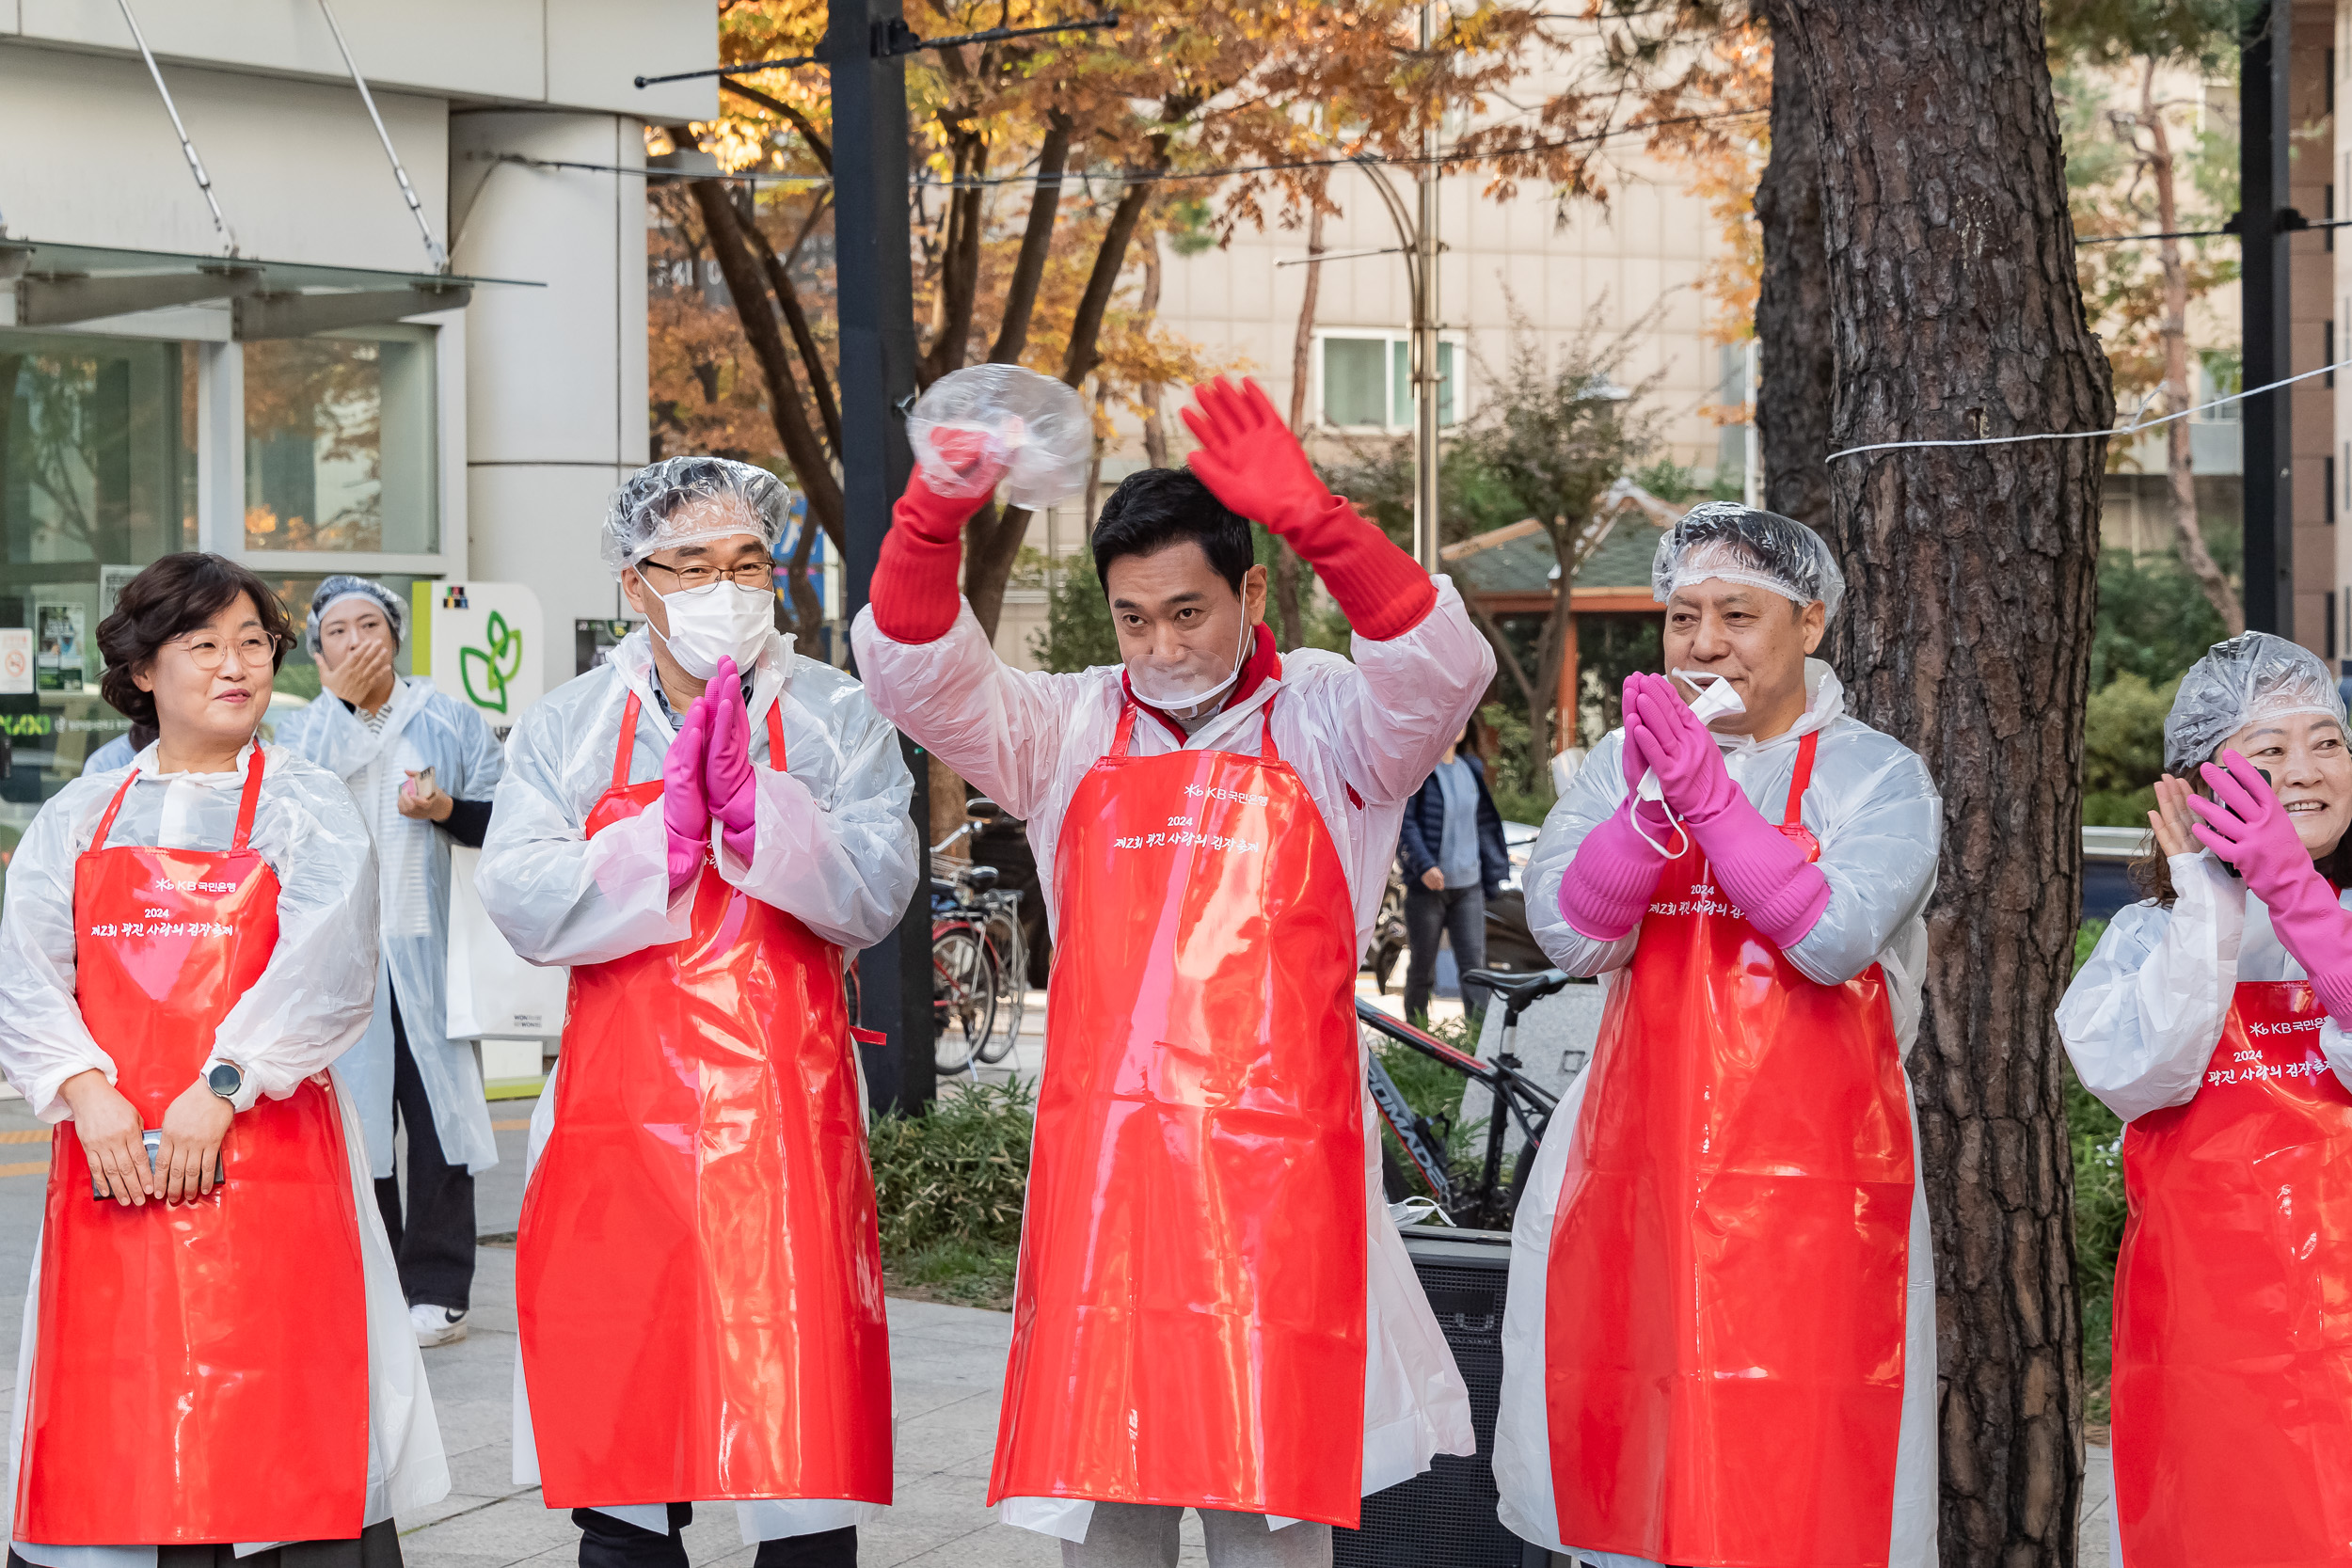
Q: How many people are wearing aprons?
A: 5